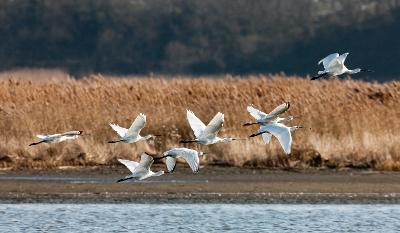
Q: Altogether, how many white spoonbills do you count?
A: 8